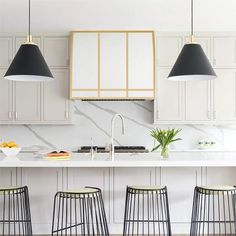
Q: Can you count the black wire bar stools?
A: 4